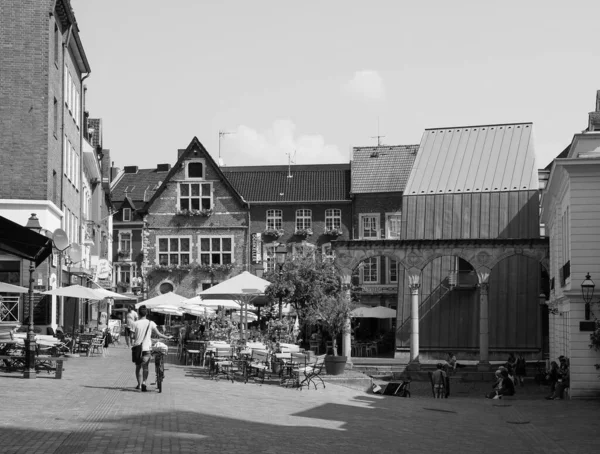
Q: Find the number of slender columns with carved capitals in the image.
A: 3